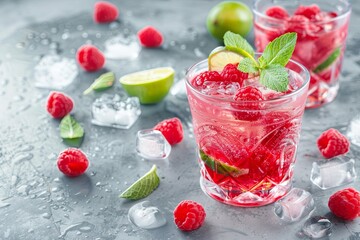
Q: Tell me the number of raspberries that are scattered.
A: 9